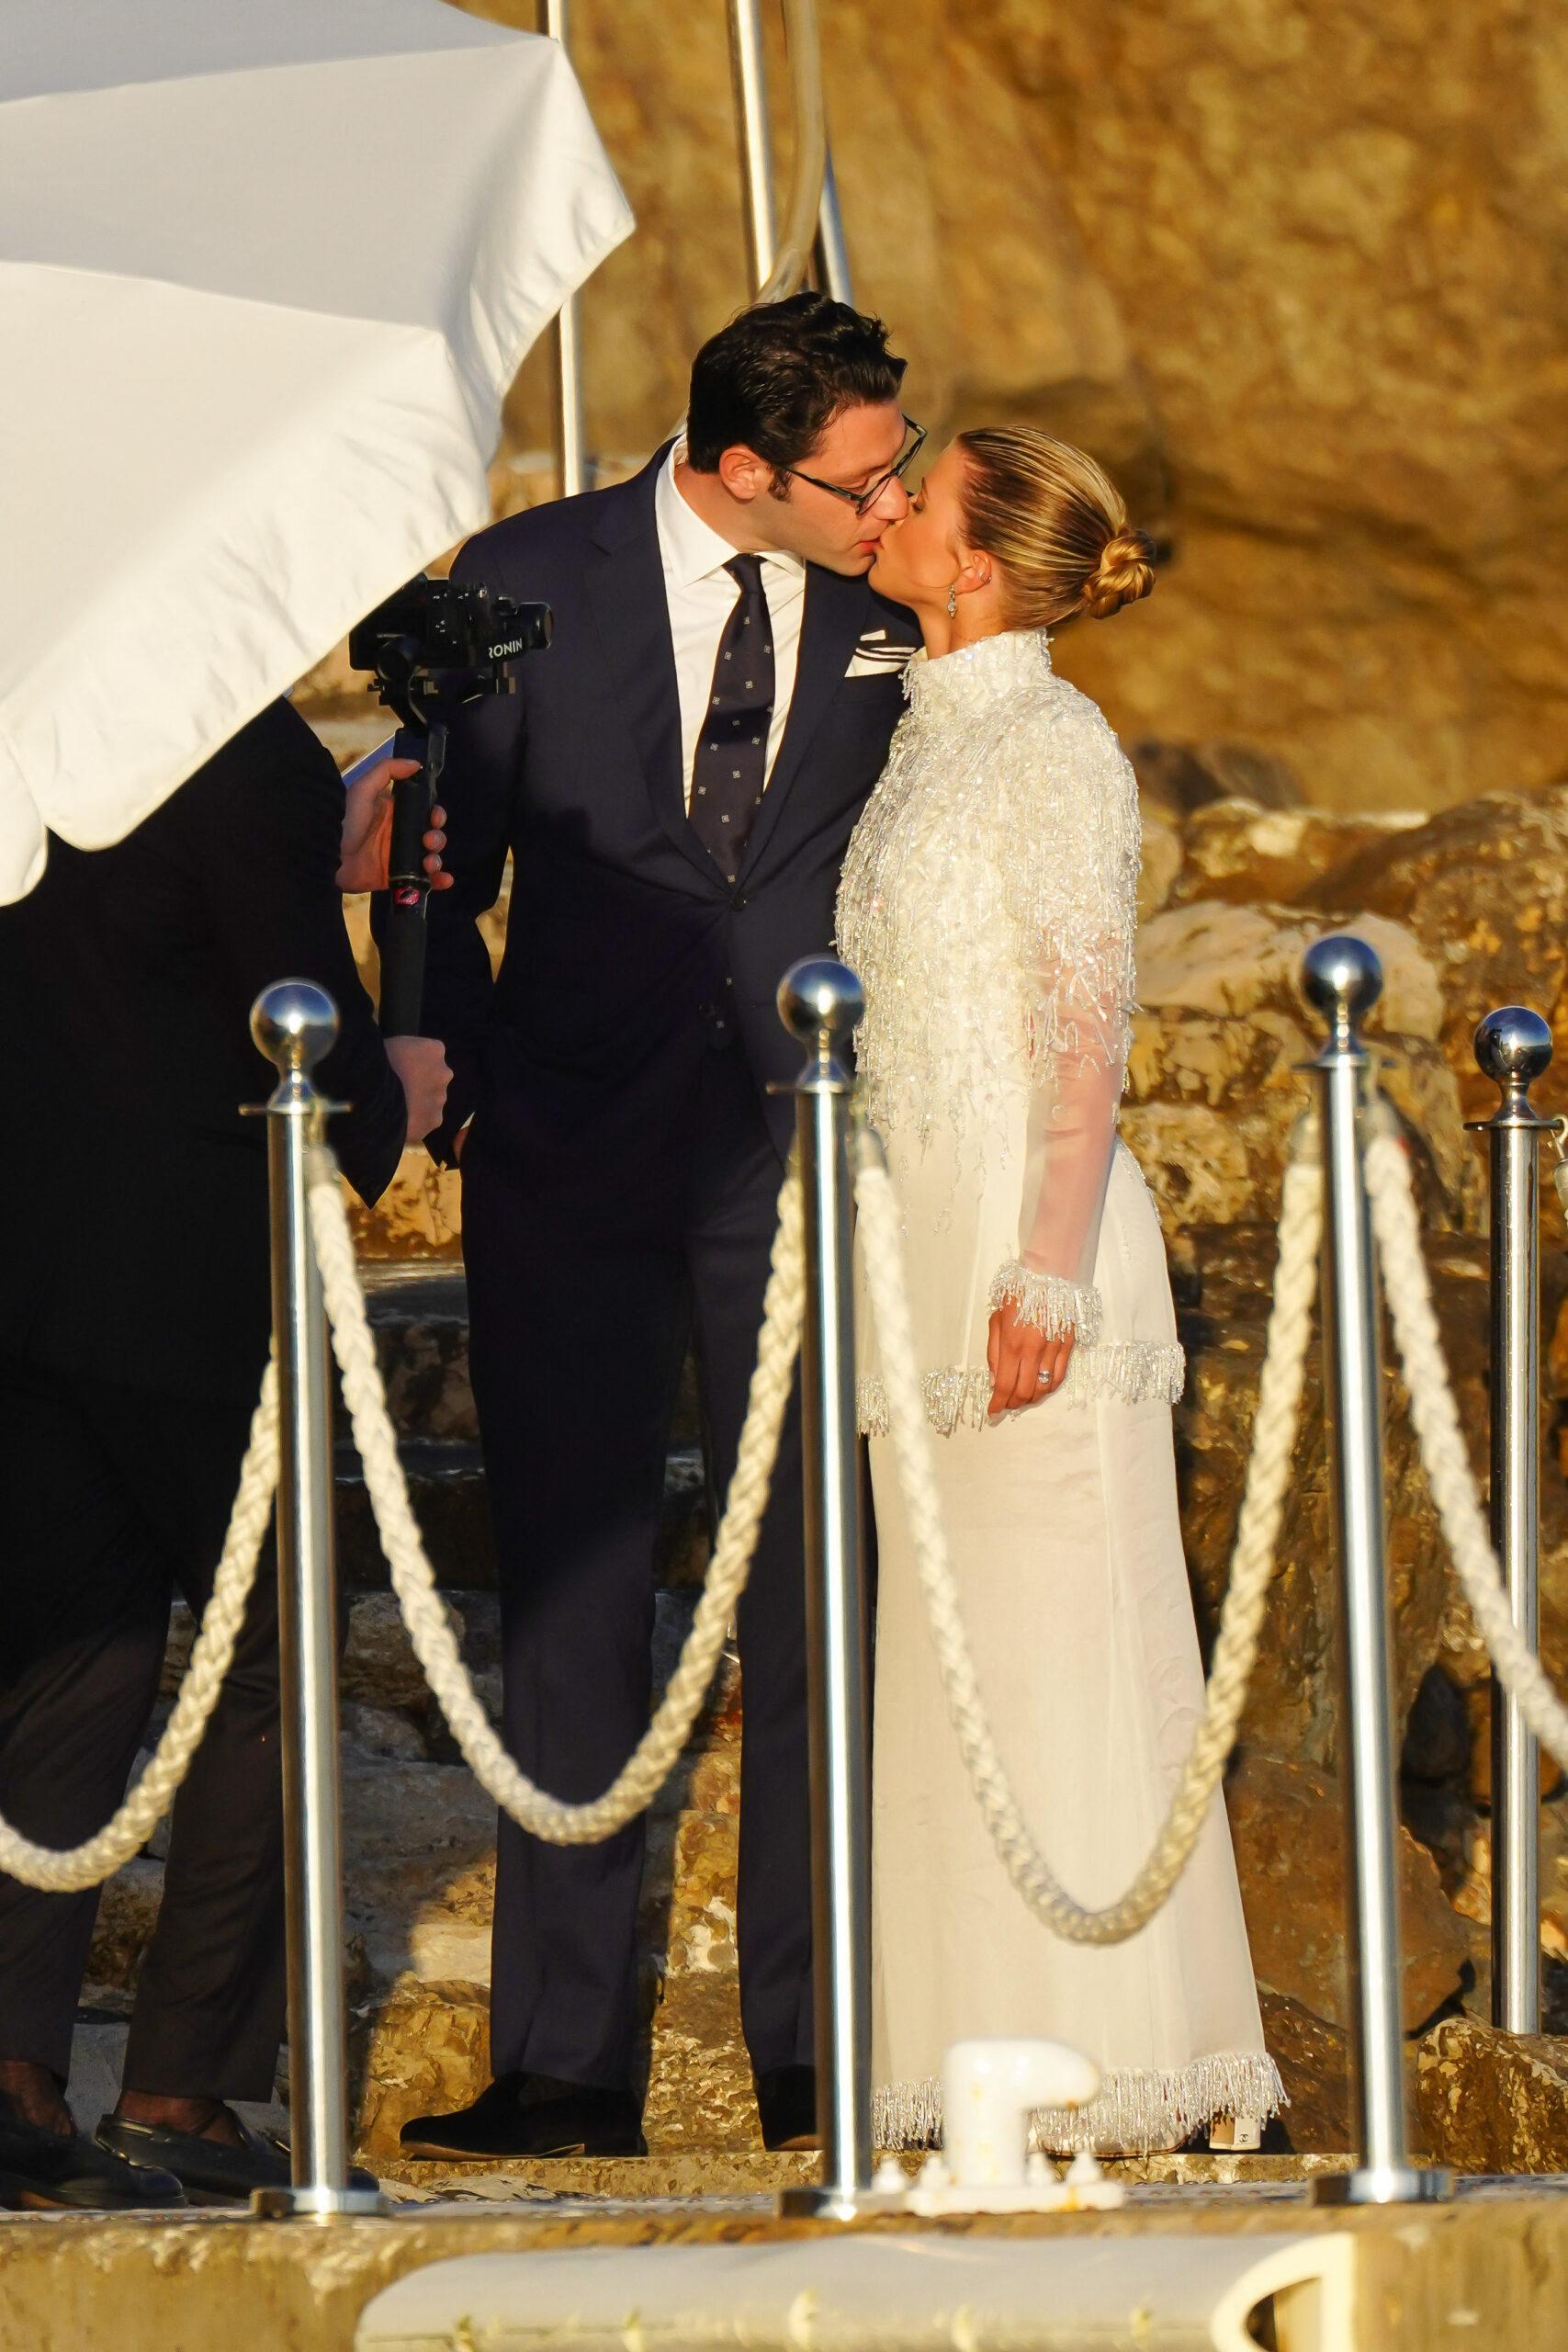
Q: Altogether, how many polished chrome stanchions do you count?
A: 4